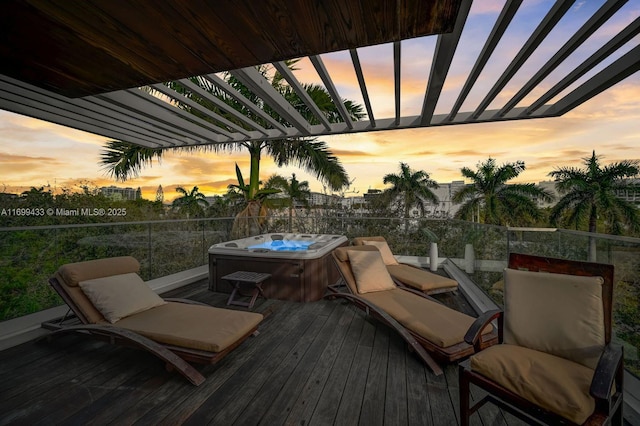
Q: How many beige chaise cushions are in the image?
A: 3